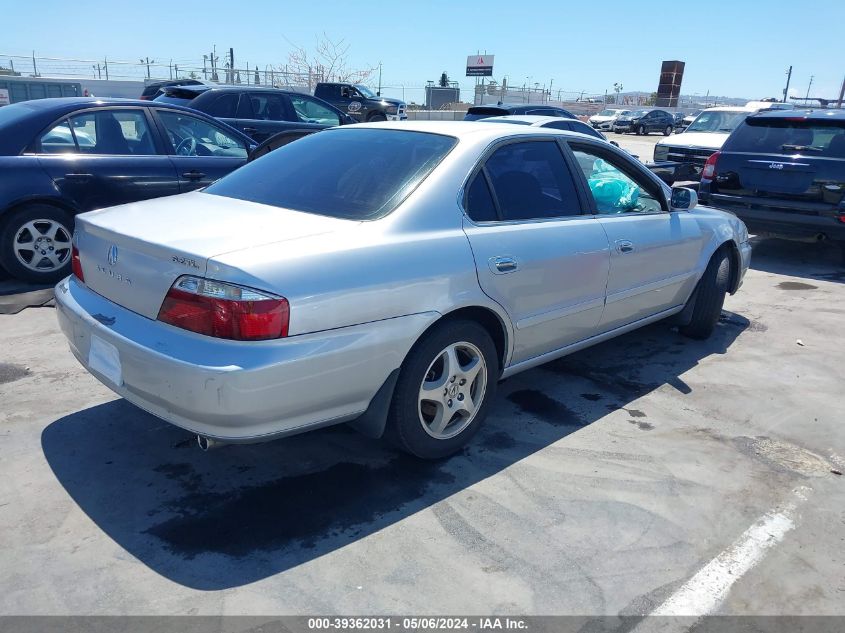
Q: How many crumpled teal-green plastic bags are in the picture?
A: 1